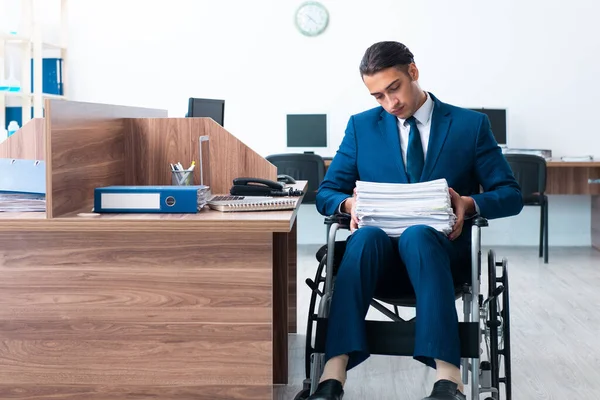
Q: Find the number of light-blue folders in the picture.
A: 1